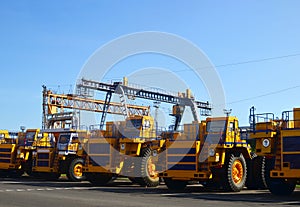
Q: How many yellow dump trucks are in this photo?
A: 5